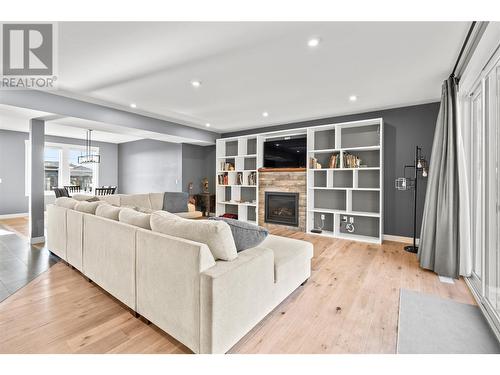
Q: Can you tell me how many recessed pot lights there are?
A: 6